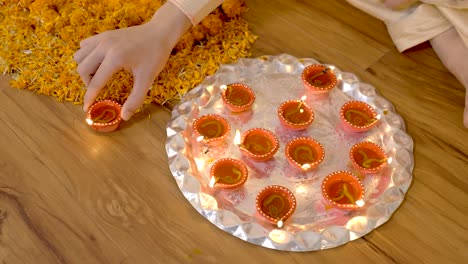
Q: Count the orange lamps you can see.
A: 12